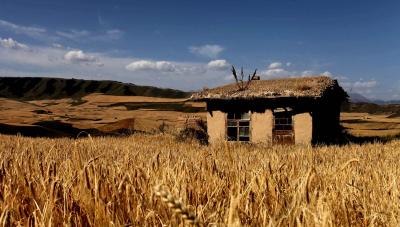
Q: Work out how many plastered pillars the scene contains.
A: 3